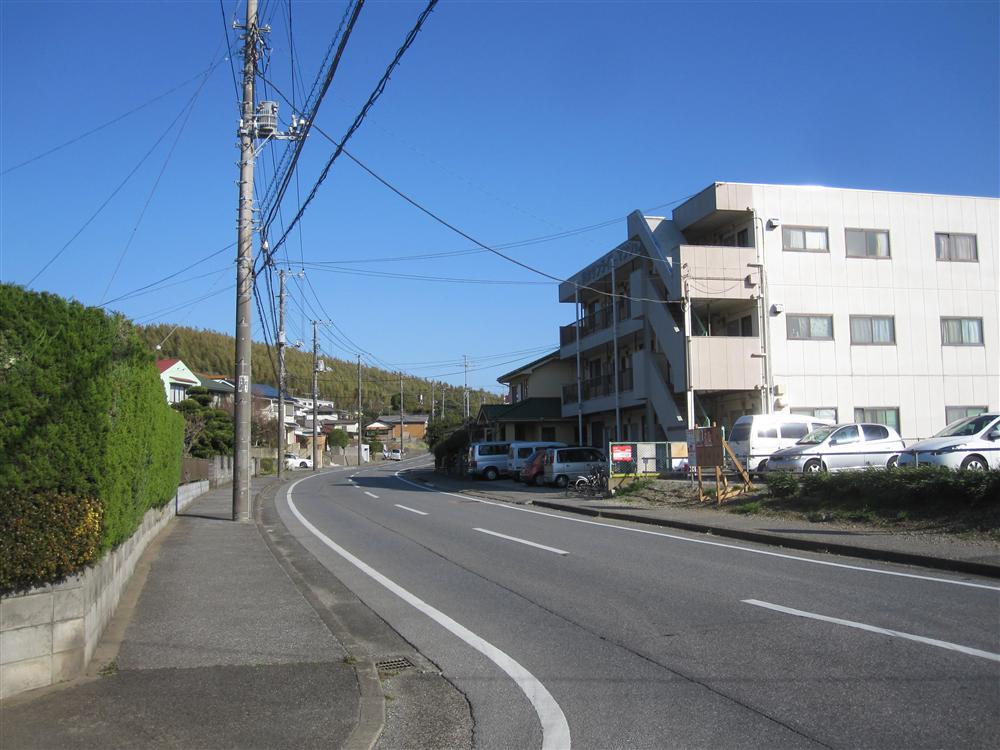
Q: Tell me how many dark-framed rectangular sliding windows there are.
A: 9